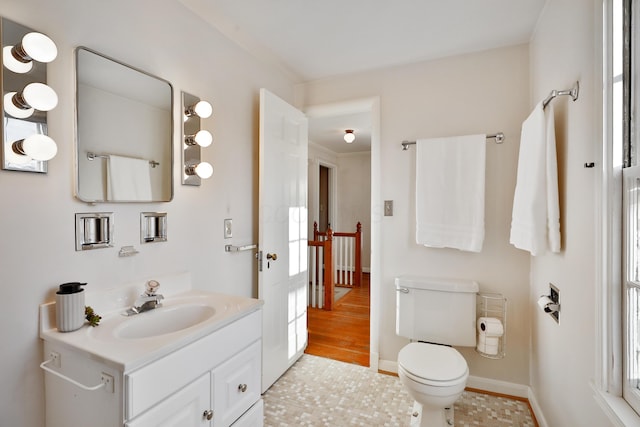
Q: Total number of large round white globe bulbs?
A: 6